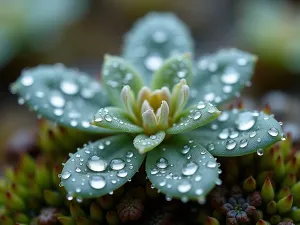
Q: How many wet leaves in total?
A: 11